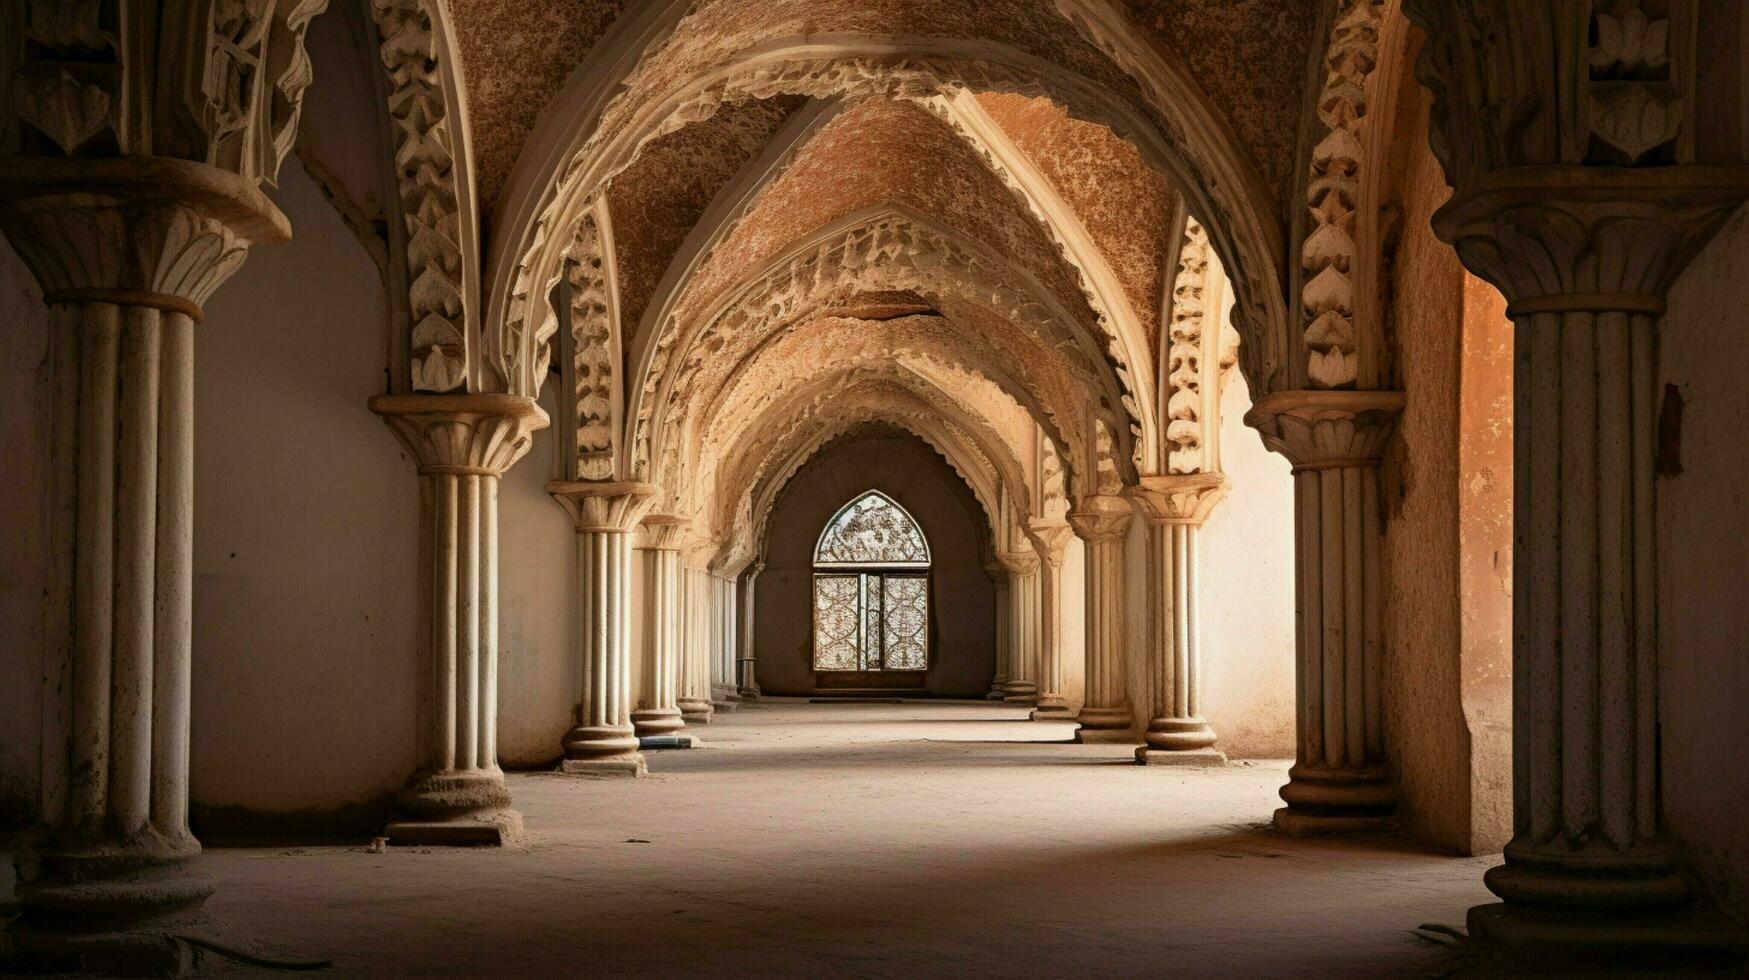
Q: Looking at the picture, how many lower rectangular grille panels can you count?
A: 2